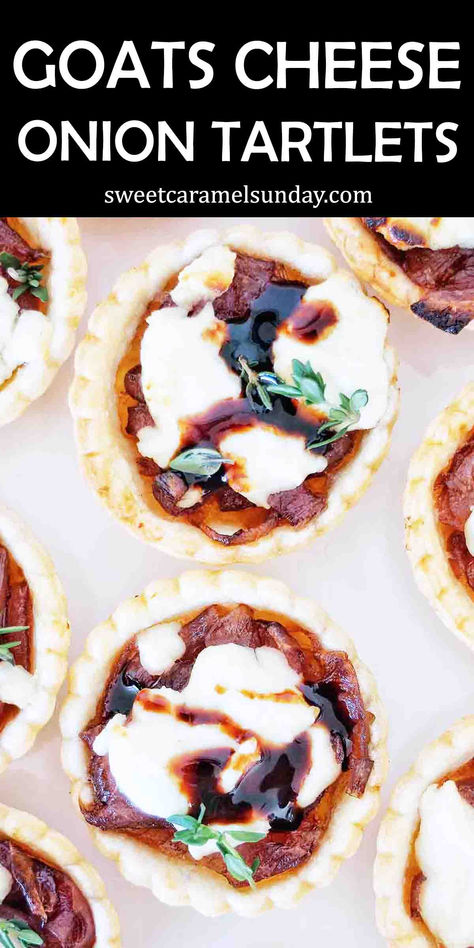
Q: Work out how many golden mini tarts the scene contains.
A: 8